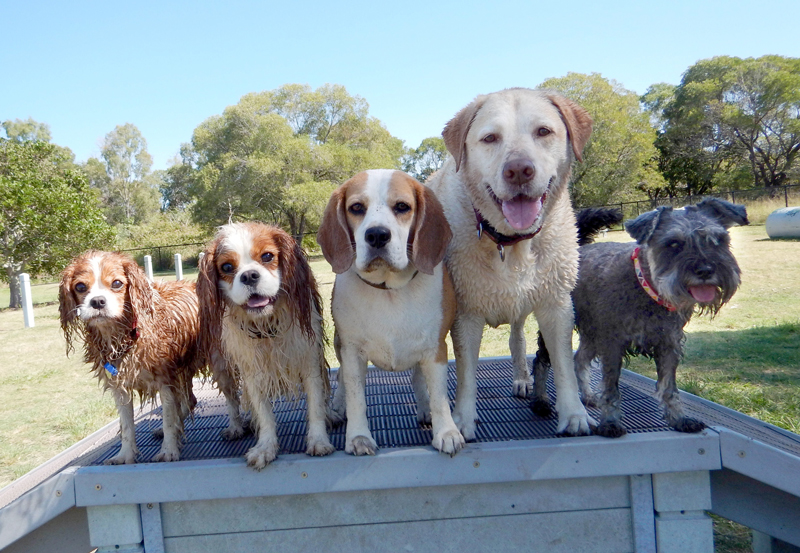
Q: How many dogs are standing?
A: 5